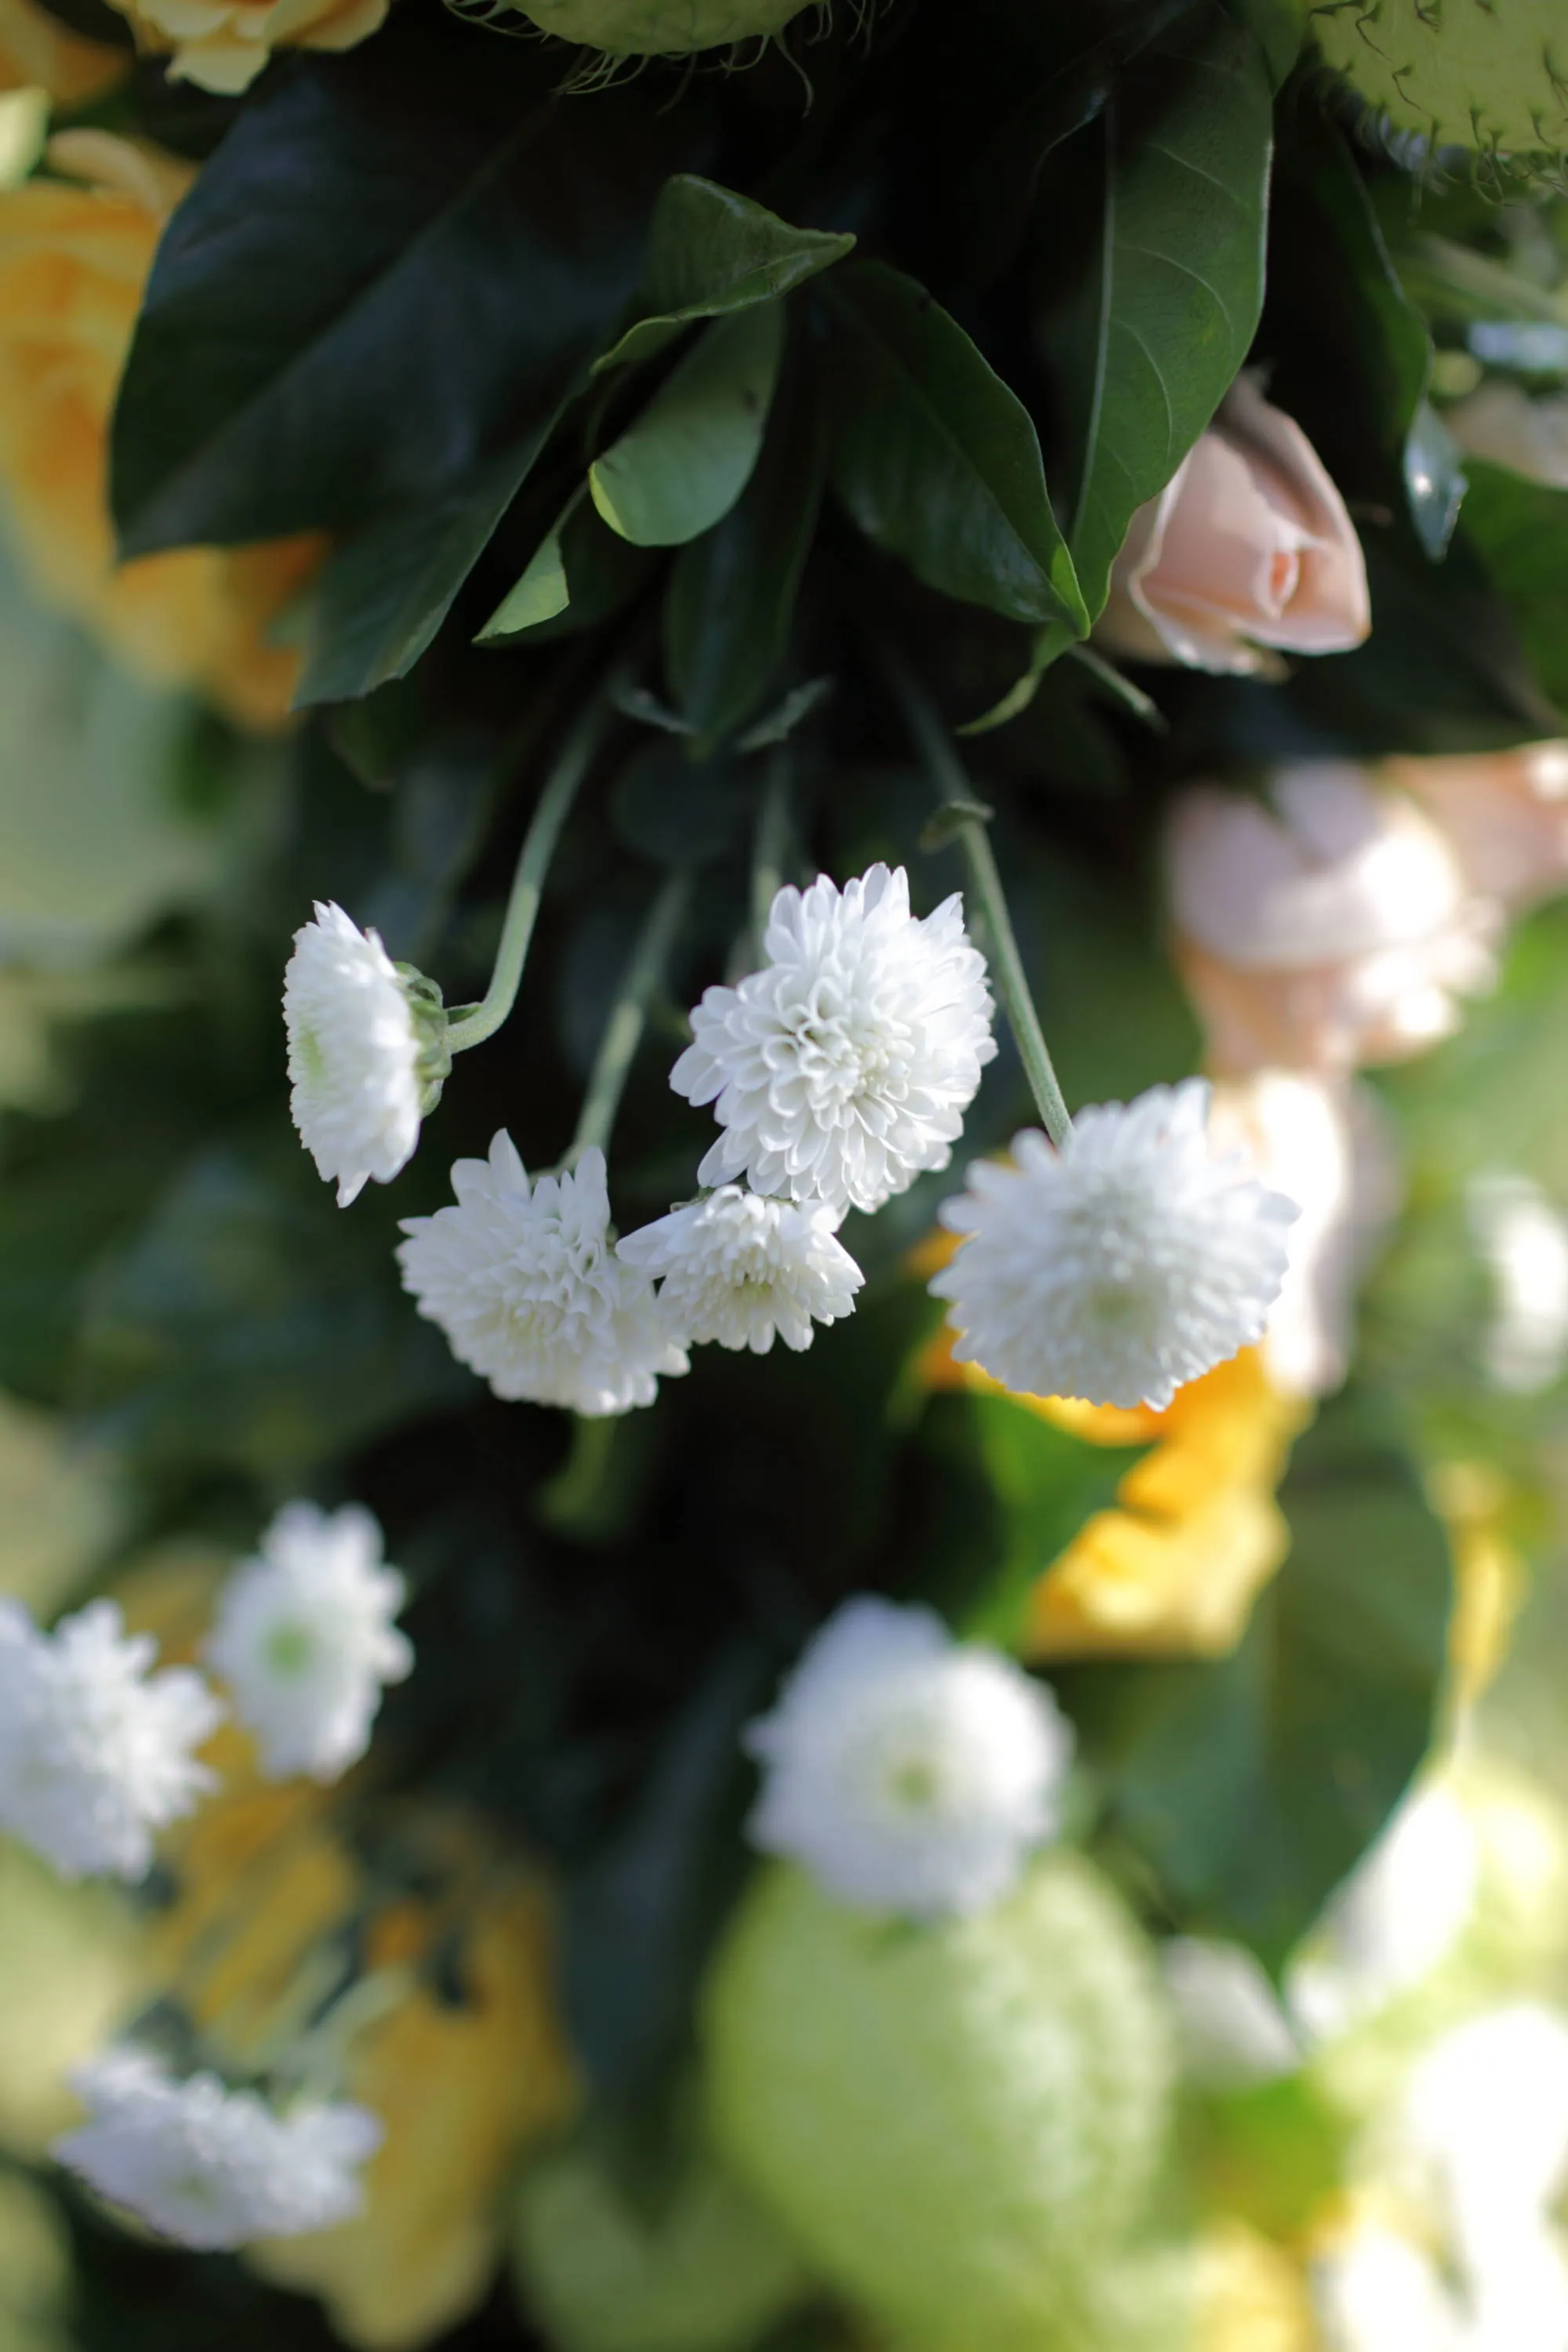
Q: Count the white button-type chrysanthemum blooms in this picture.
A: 9